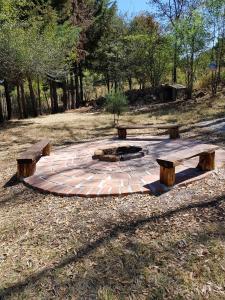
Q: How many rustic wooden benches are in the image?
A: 3